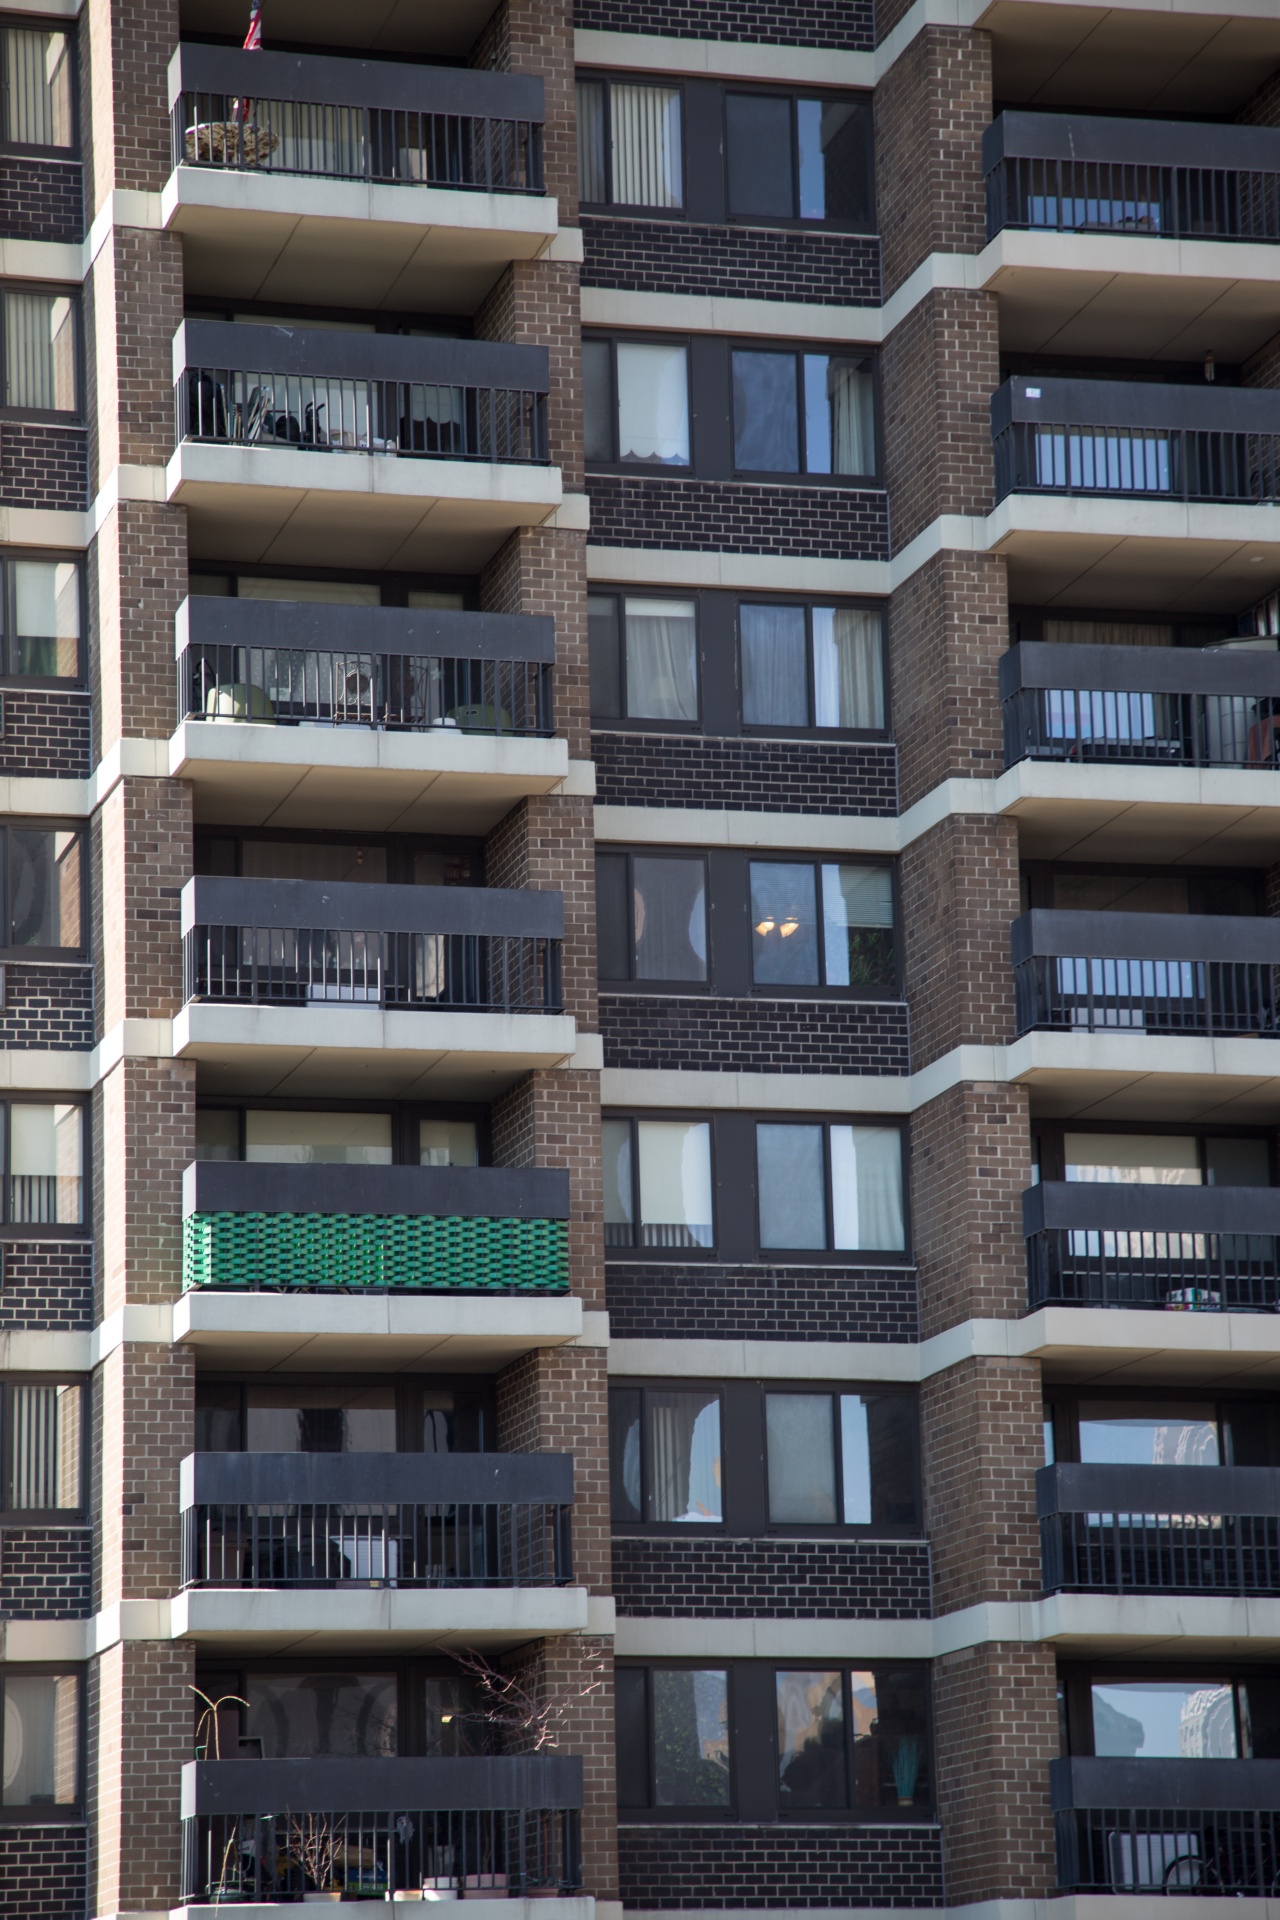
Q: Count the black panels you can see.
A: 14